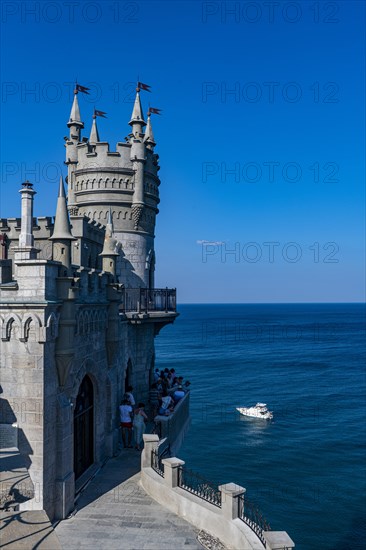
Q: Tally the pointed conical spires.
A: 6